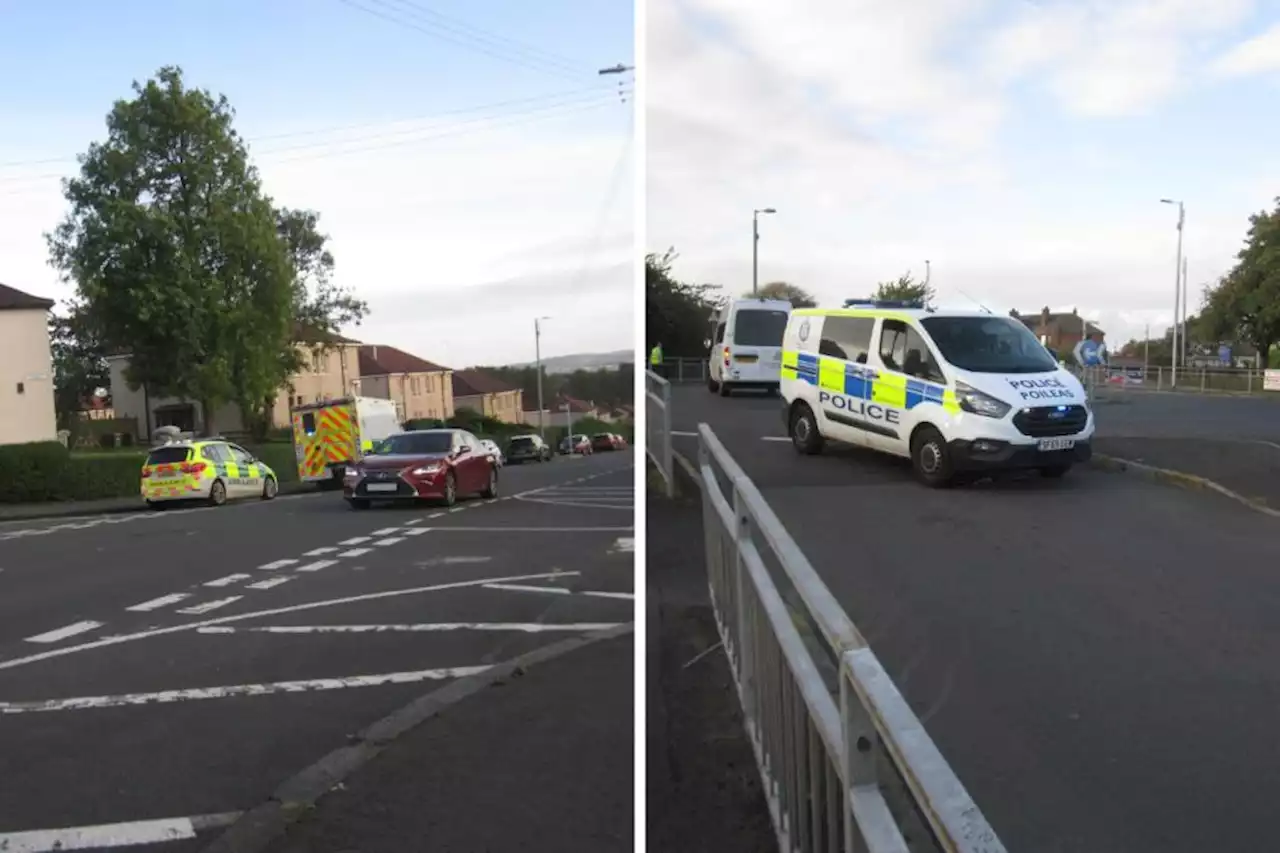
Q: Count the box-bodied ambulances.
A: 1